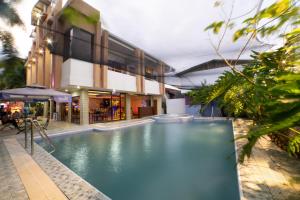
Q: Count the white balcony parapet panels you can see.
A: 3